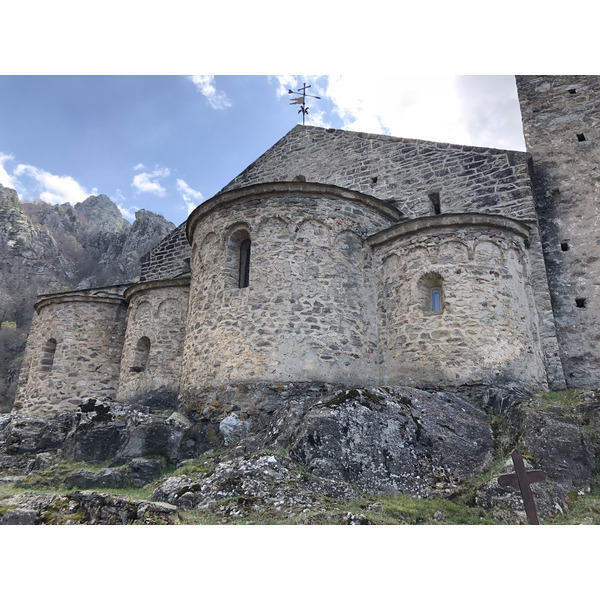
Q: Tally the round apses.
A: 4